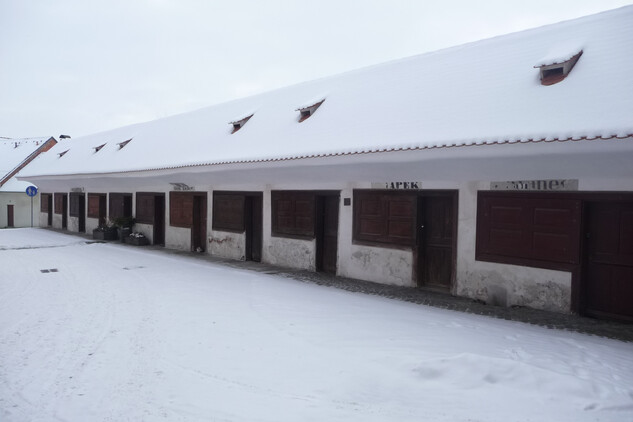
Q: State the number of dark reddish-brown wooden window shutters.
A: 11